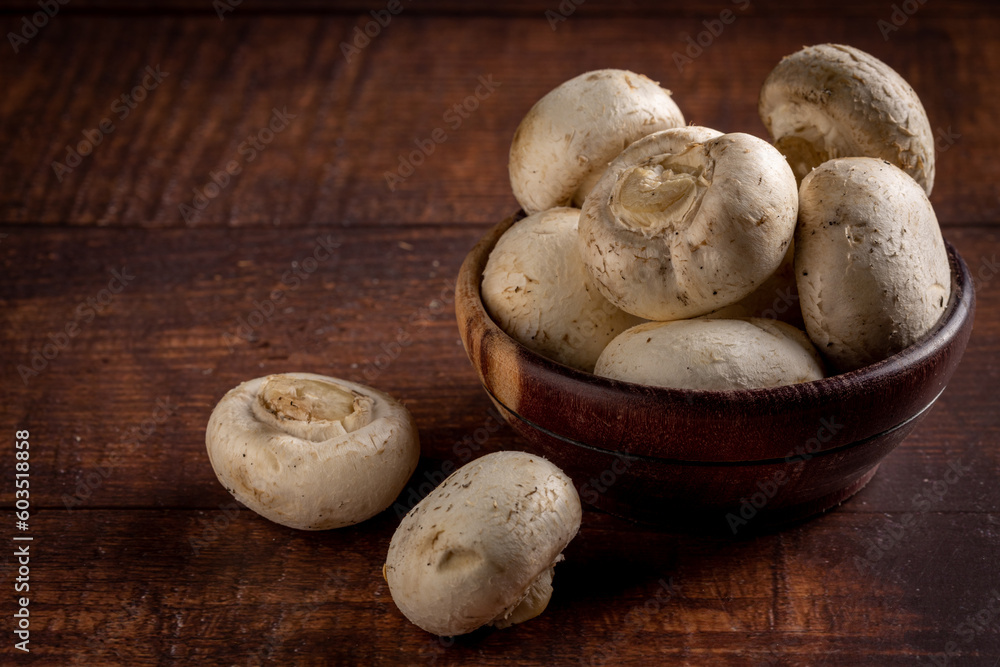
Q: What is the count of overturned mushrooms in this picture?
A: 2